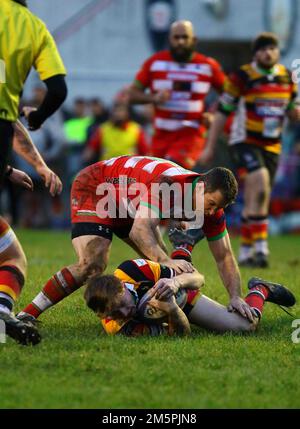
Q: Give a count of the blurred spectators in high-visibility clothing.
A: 2